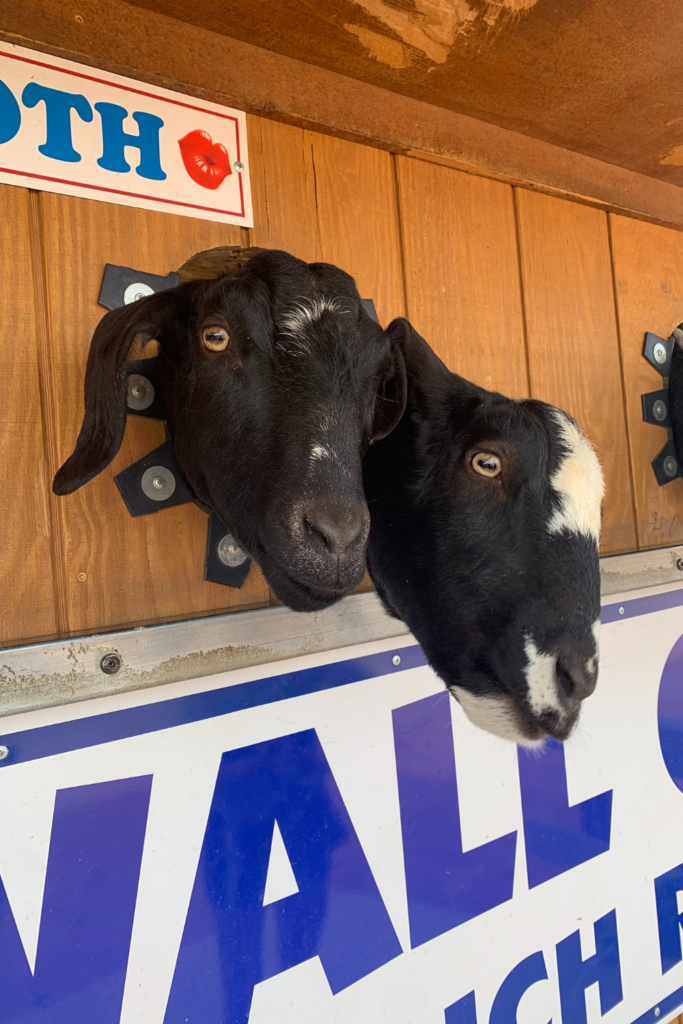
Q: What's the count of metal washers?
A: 7